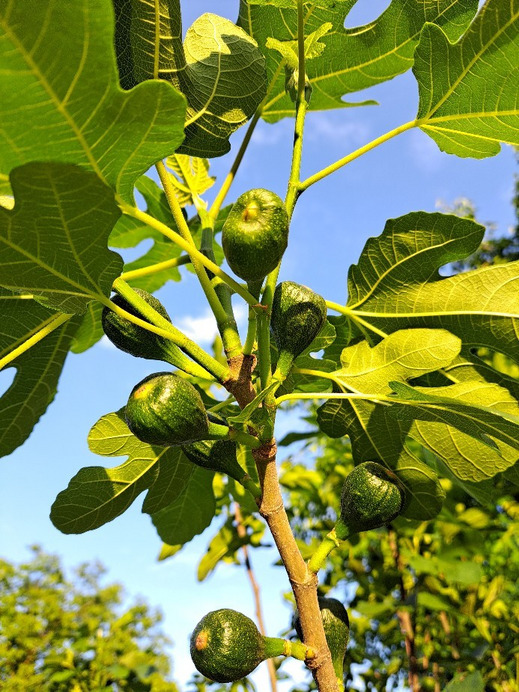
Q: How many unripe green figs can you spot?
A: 8